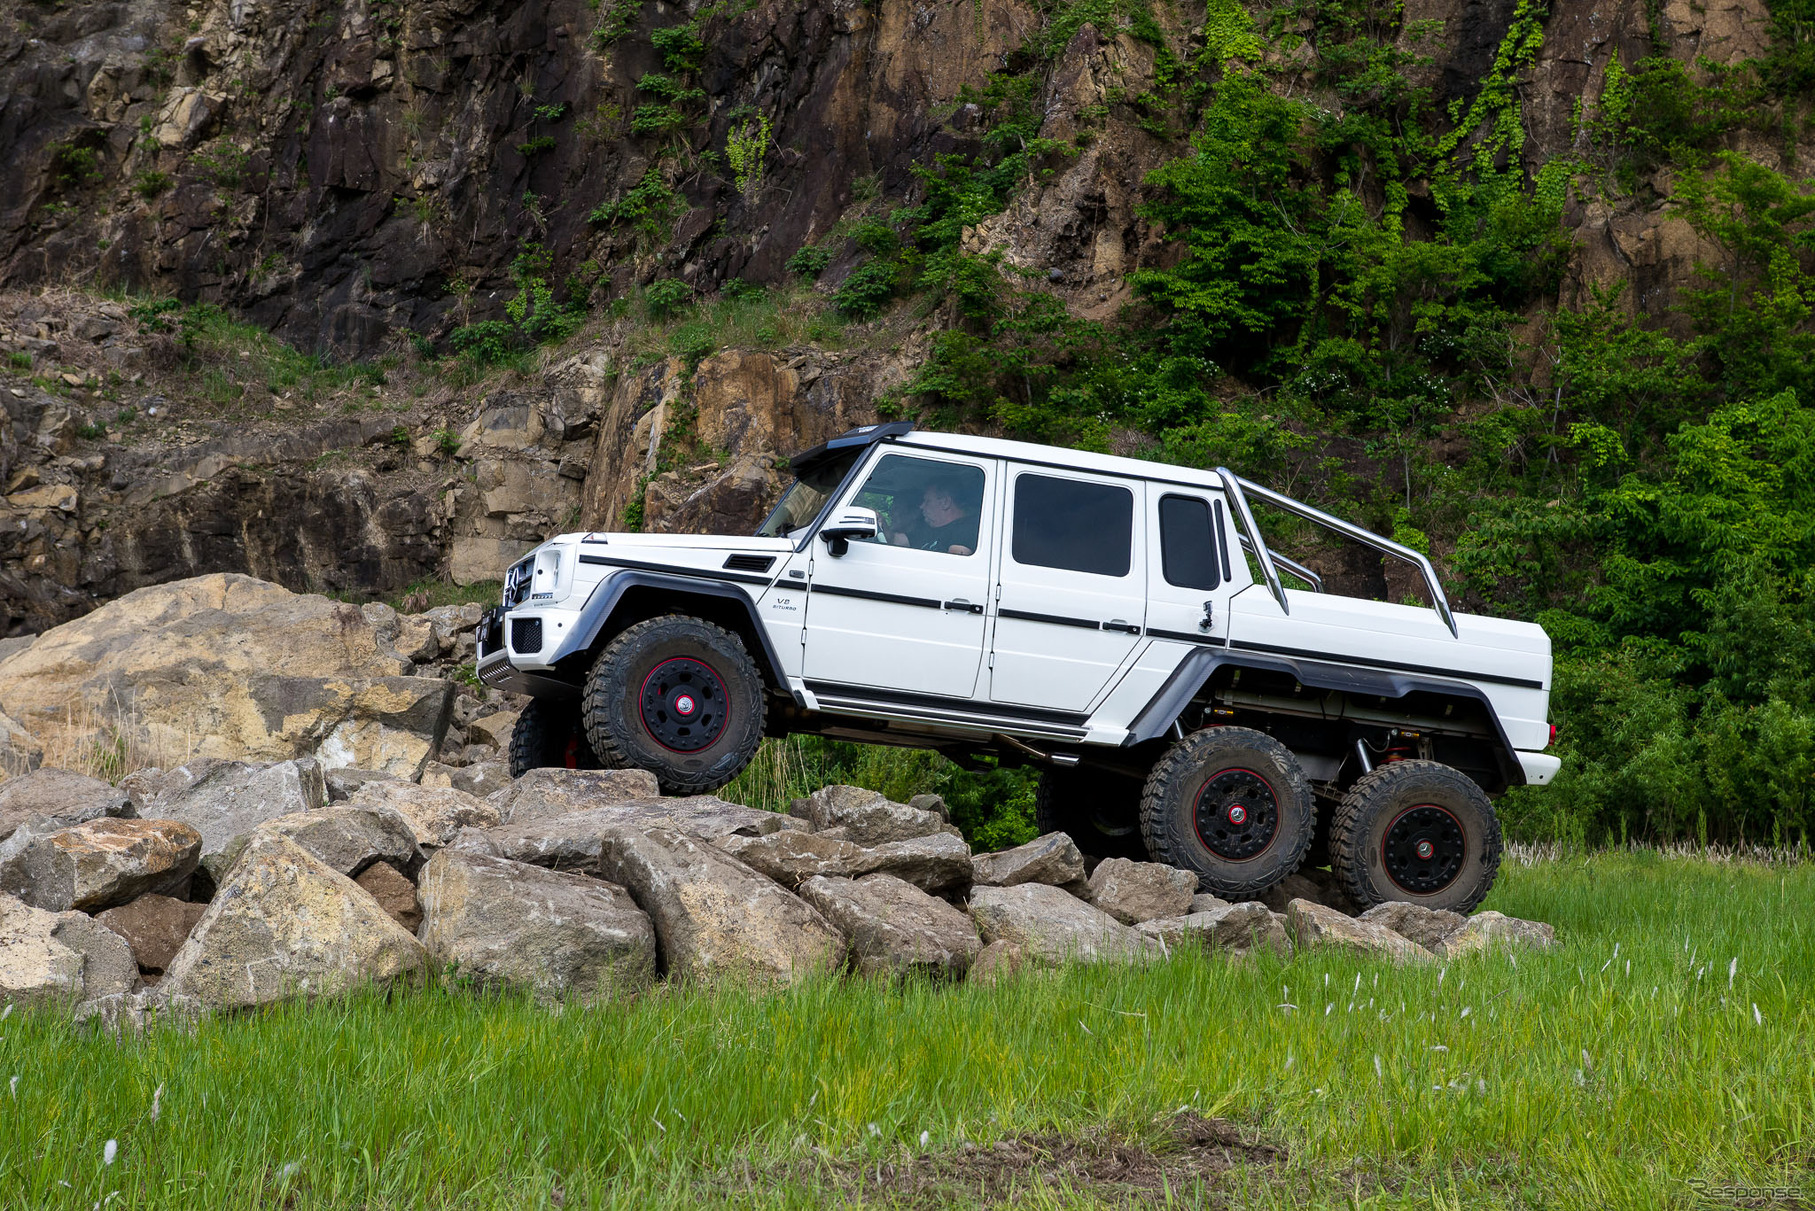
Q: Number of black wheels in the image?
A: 5